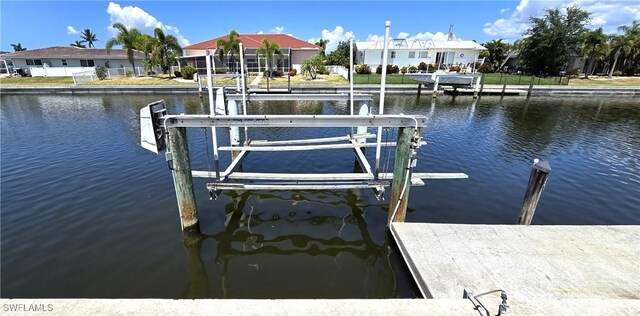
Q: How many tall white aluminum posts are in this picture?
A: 4